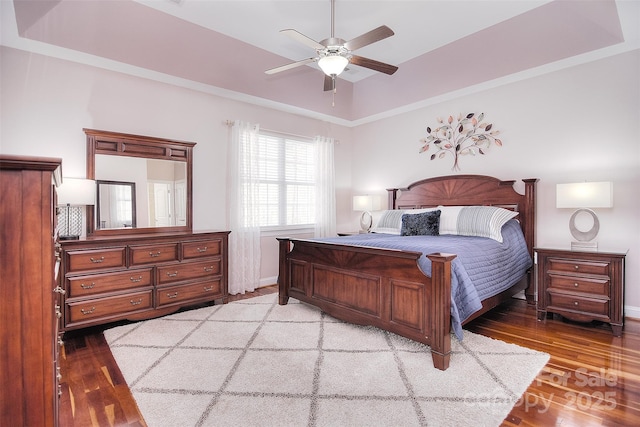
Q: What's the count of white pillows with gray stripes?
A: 2